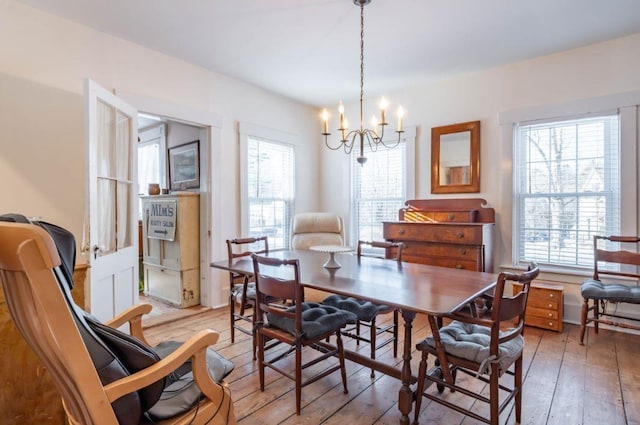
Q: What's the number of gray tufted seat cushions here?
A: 5